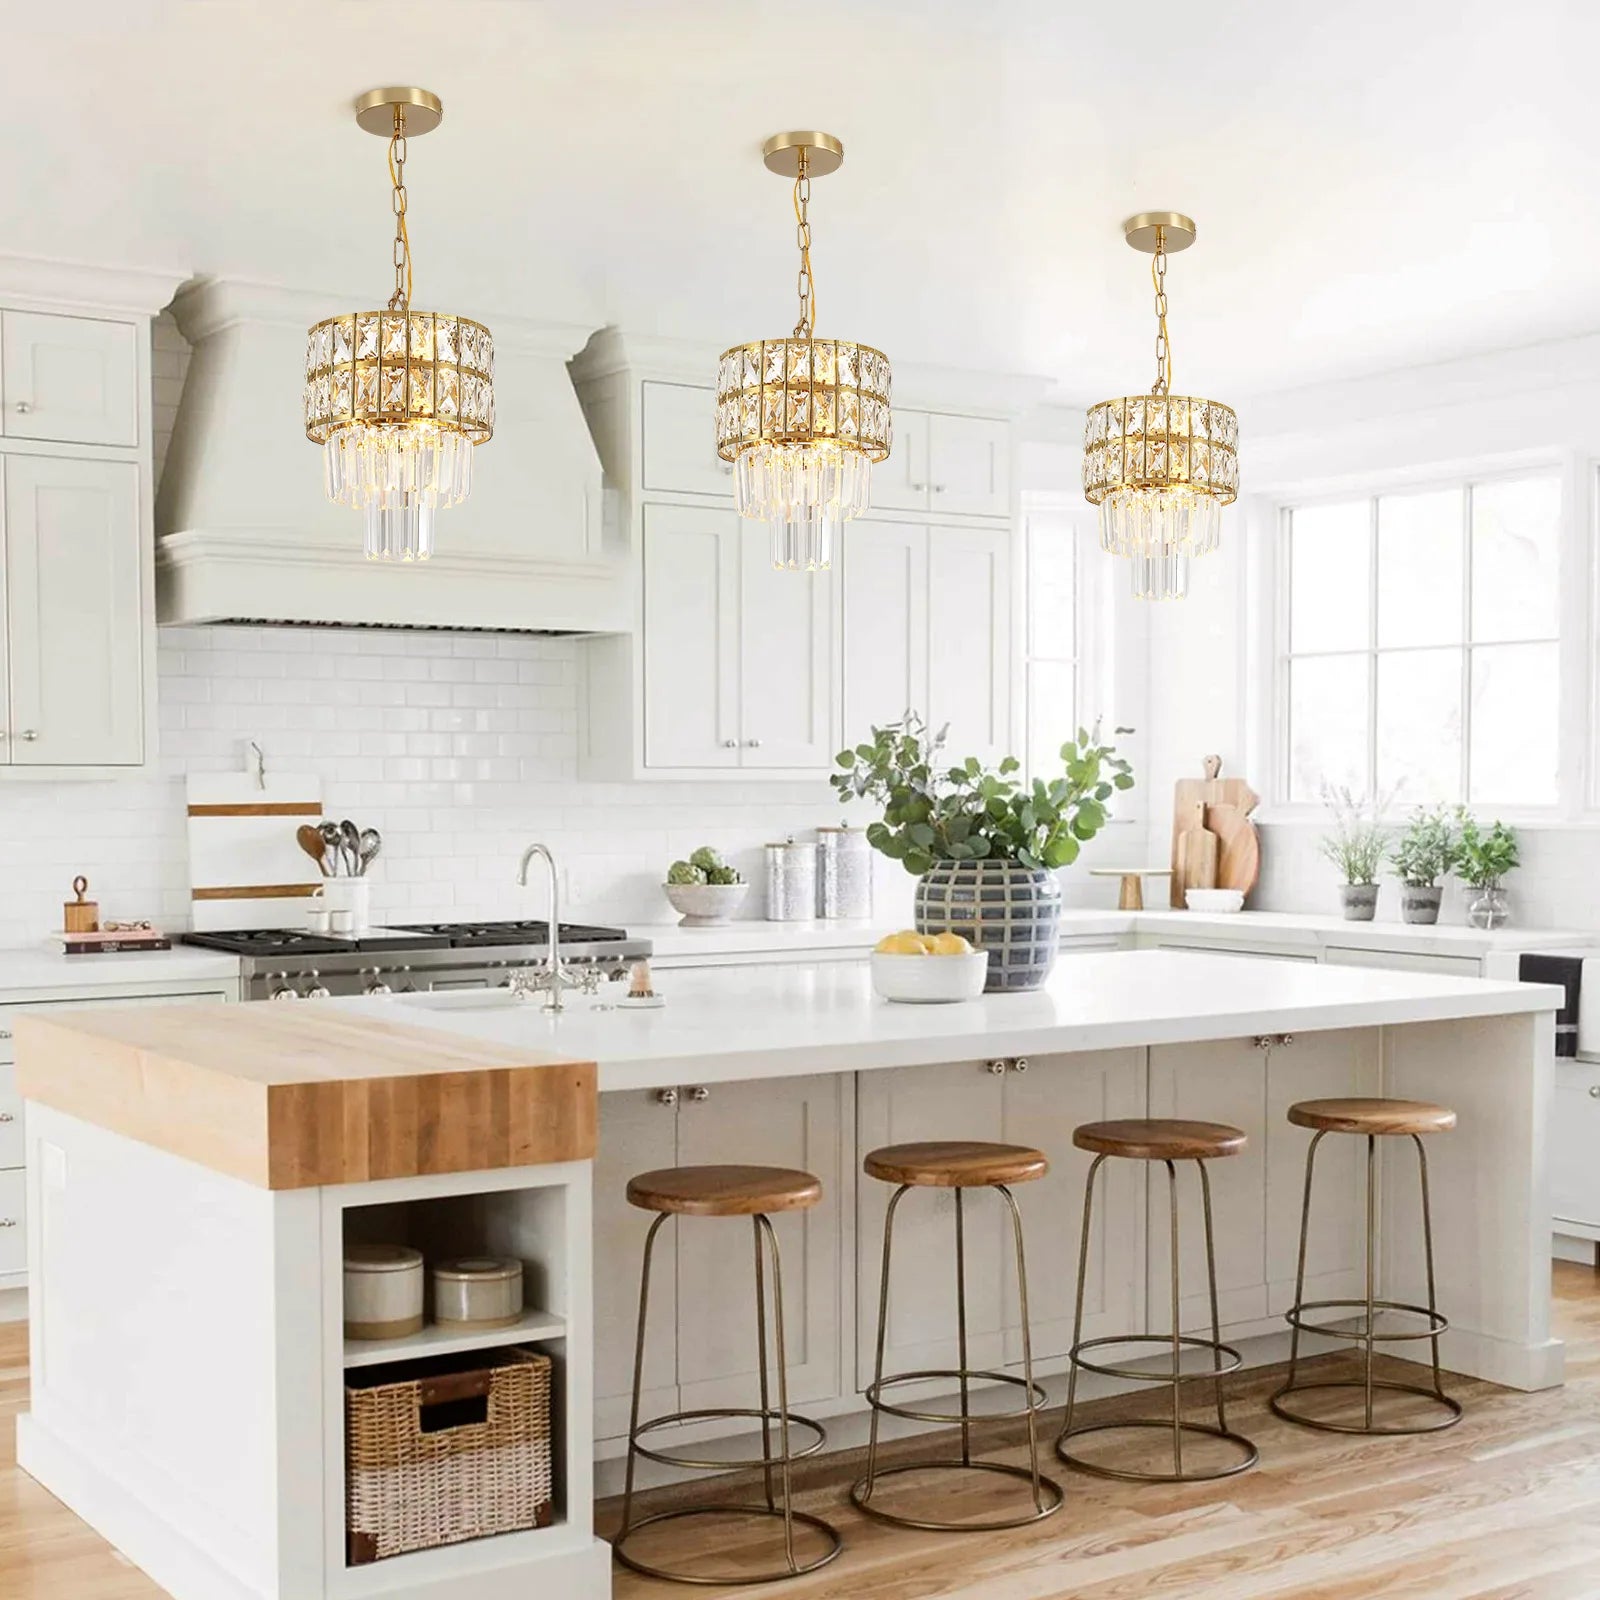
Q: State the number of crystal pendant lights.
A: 3